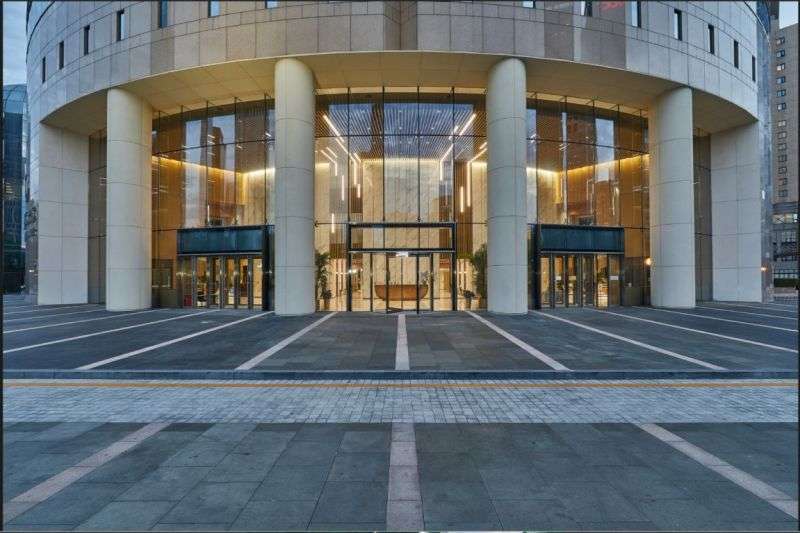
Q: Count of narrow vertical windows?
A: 14